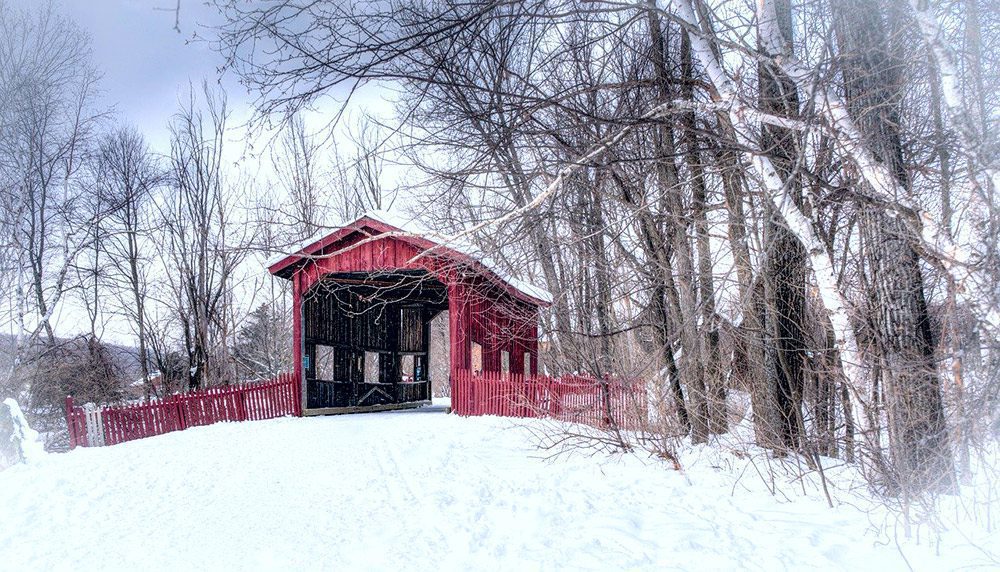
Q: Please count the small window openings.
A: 6